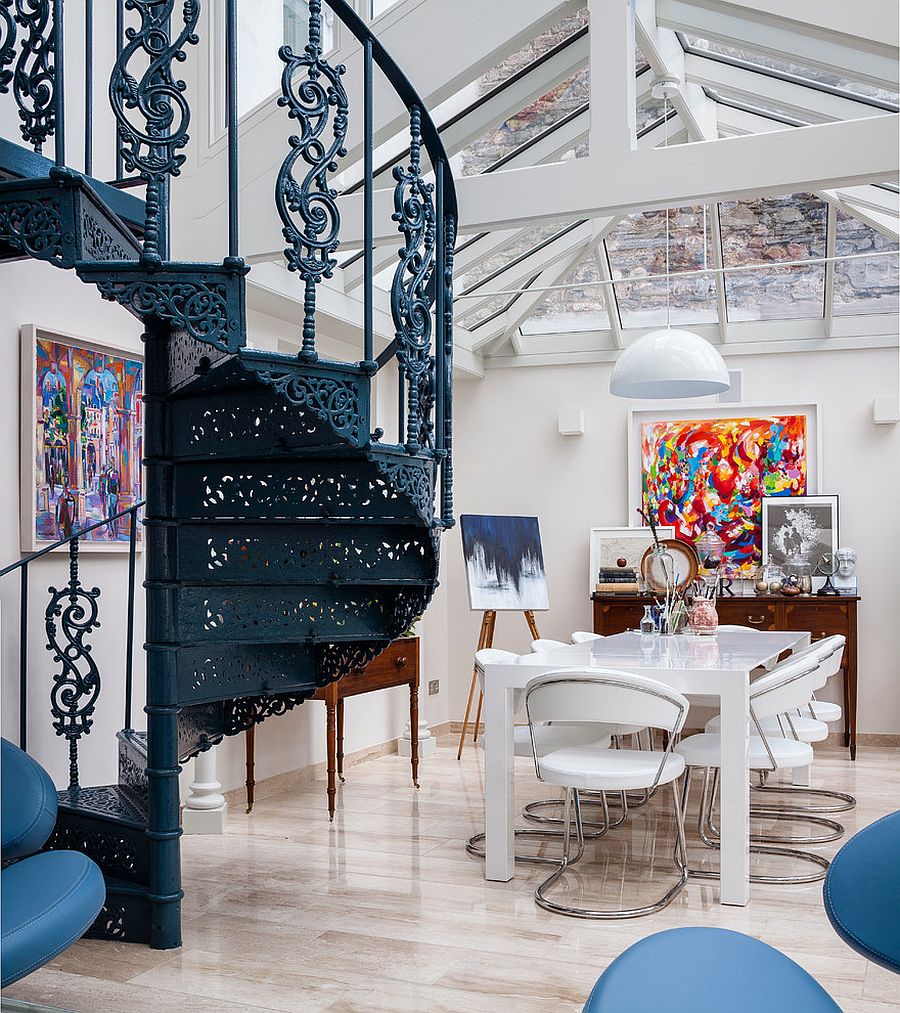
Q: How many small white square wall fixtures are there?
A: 2